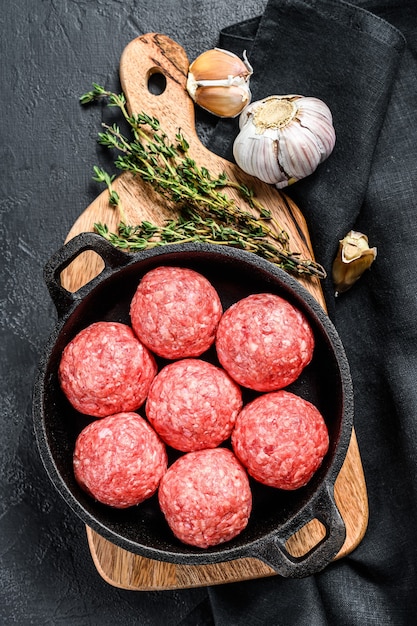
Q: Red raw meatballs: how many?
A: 7